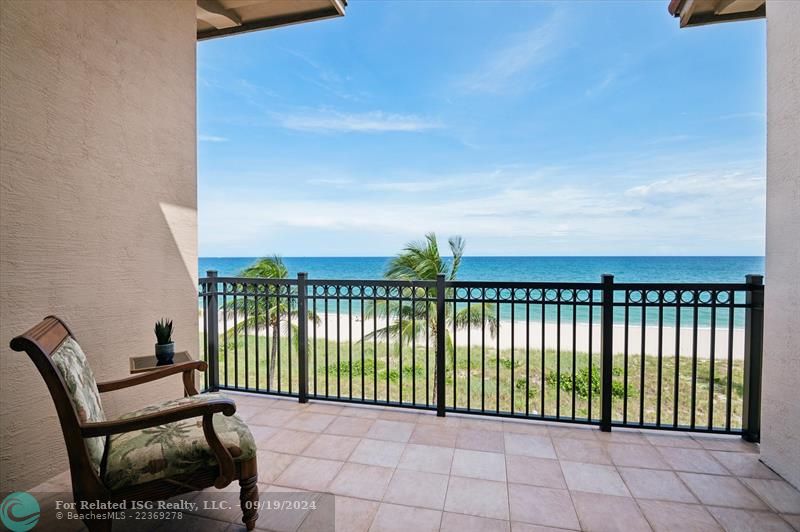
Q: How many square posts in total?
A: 5